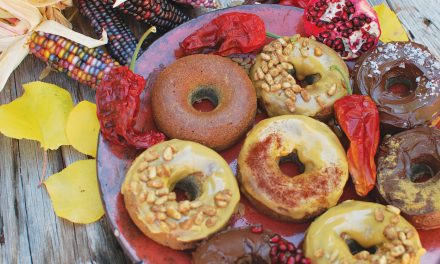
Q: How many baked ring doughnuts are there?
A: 8